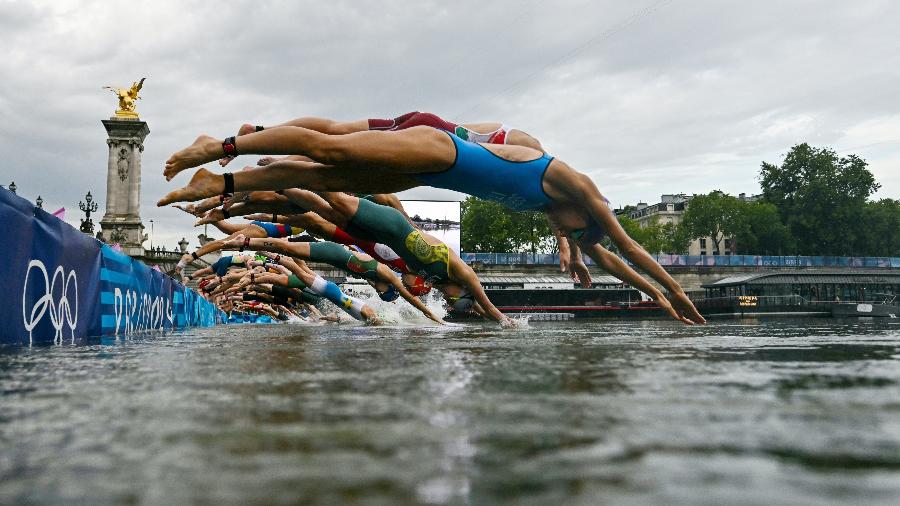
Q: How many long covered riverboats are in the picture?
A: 2